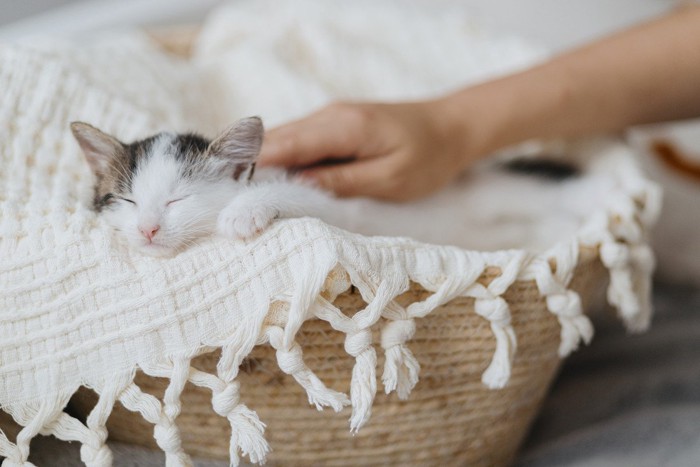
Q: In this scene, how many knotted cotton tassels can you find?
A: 11